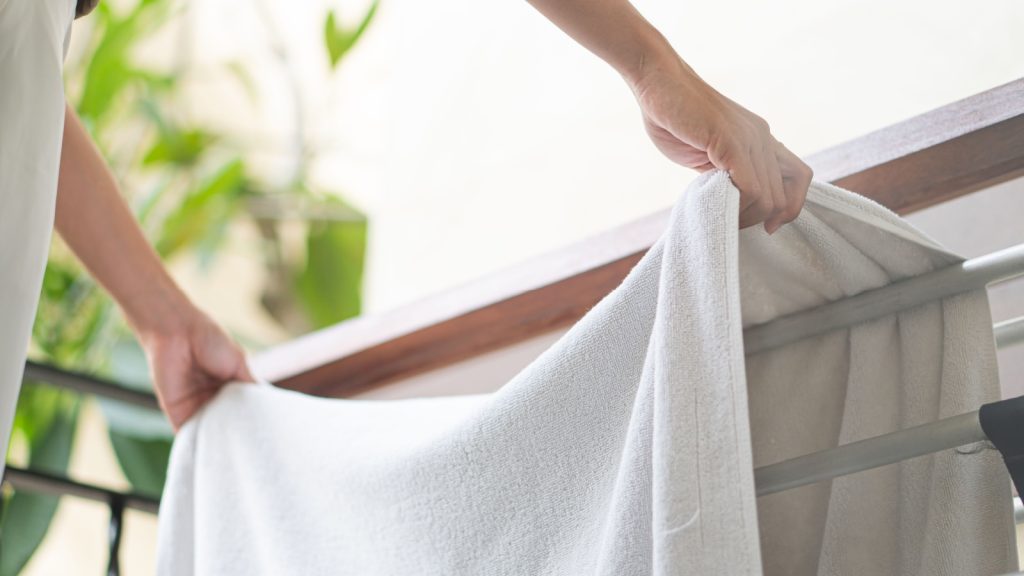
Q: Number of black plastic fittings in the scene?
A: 1